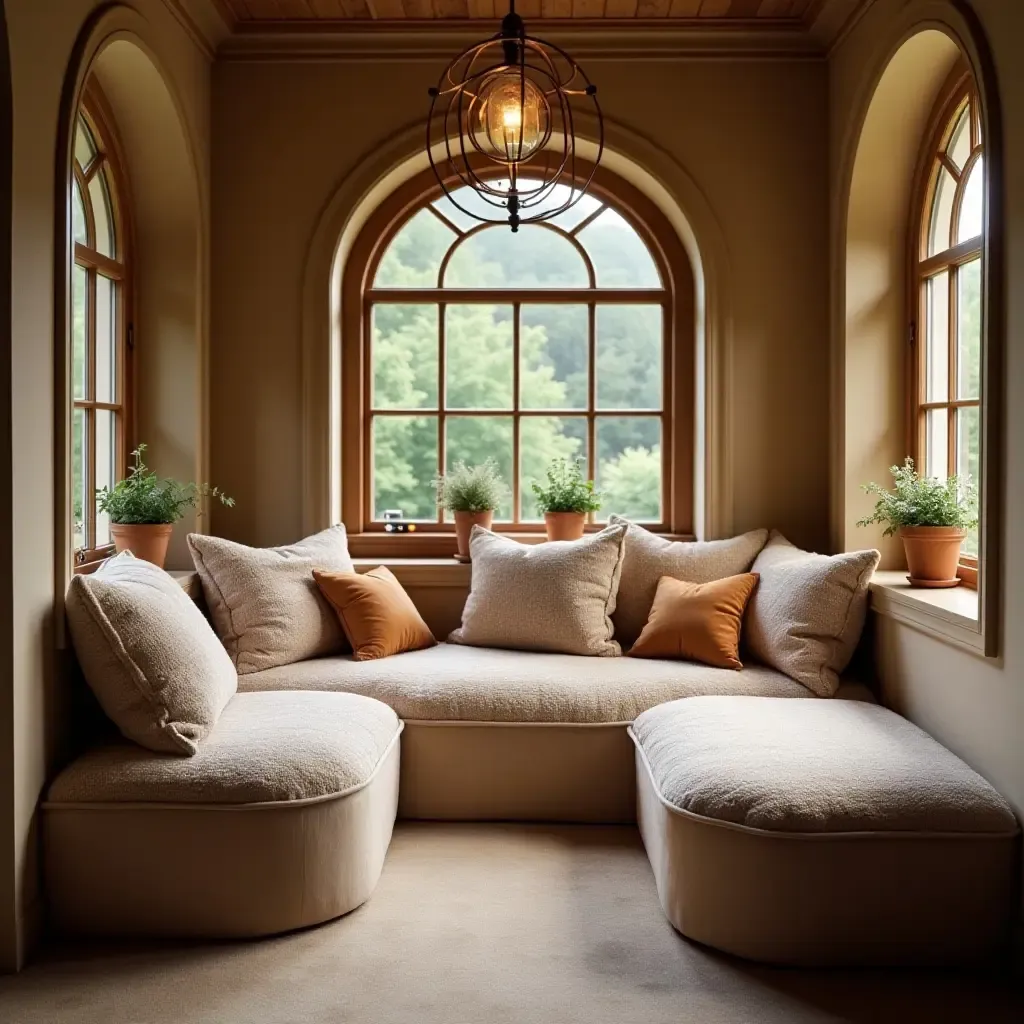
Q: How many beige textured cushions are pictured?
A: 5